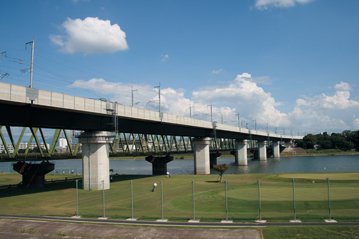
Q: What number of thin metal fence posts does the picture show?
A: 9